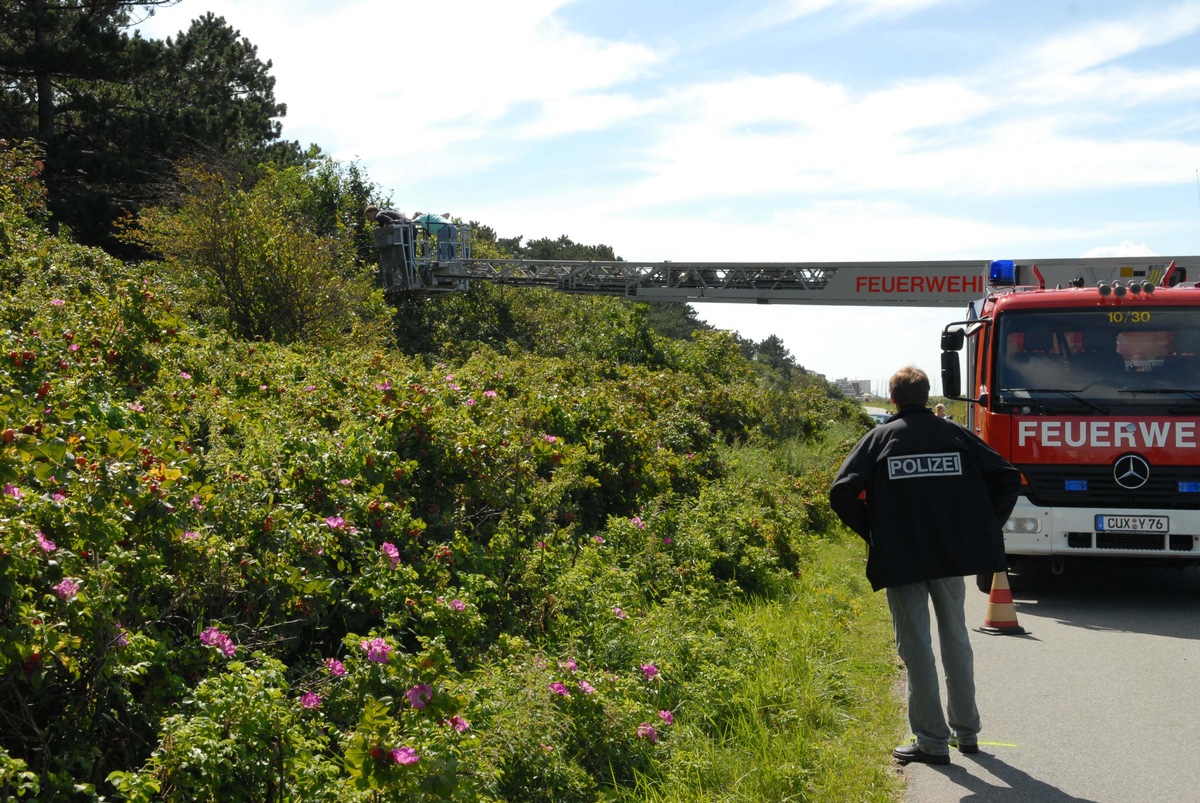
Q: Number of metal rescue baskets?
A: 1